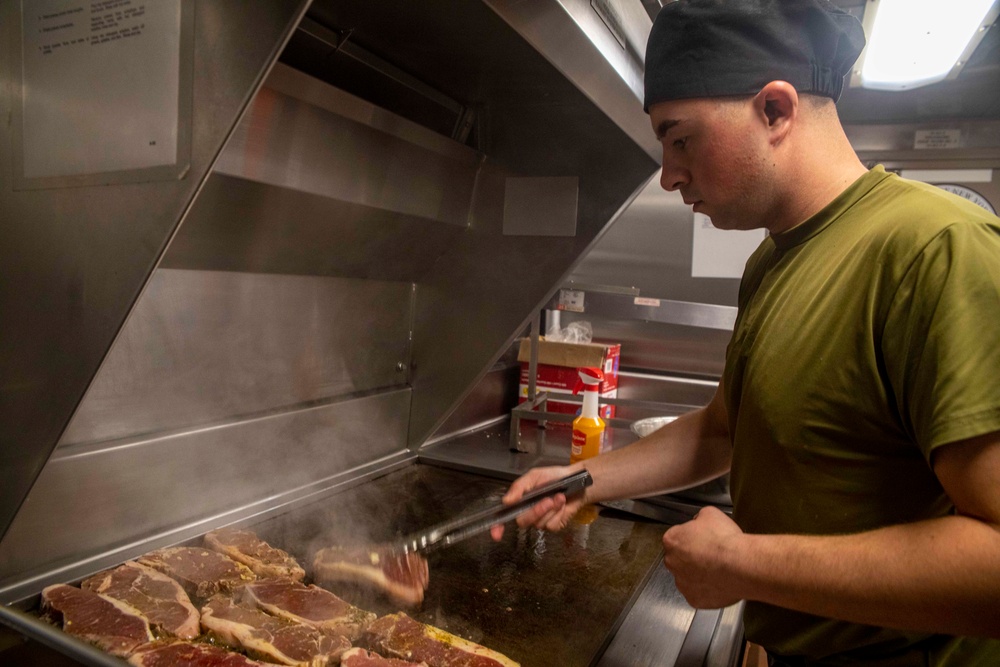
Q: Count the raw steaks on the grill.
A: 10